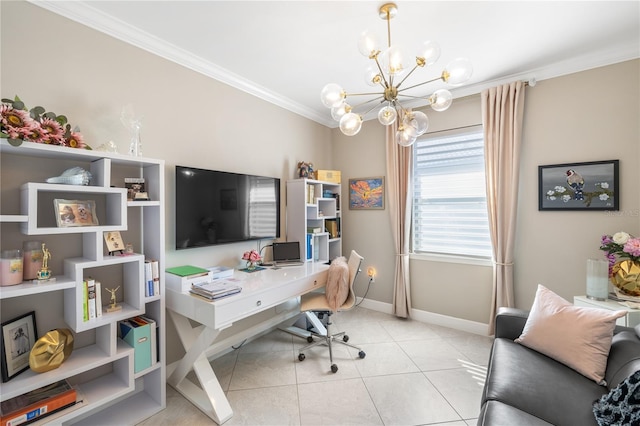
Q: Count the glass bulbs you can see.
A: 12